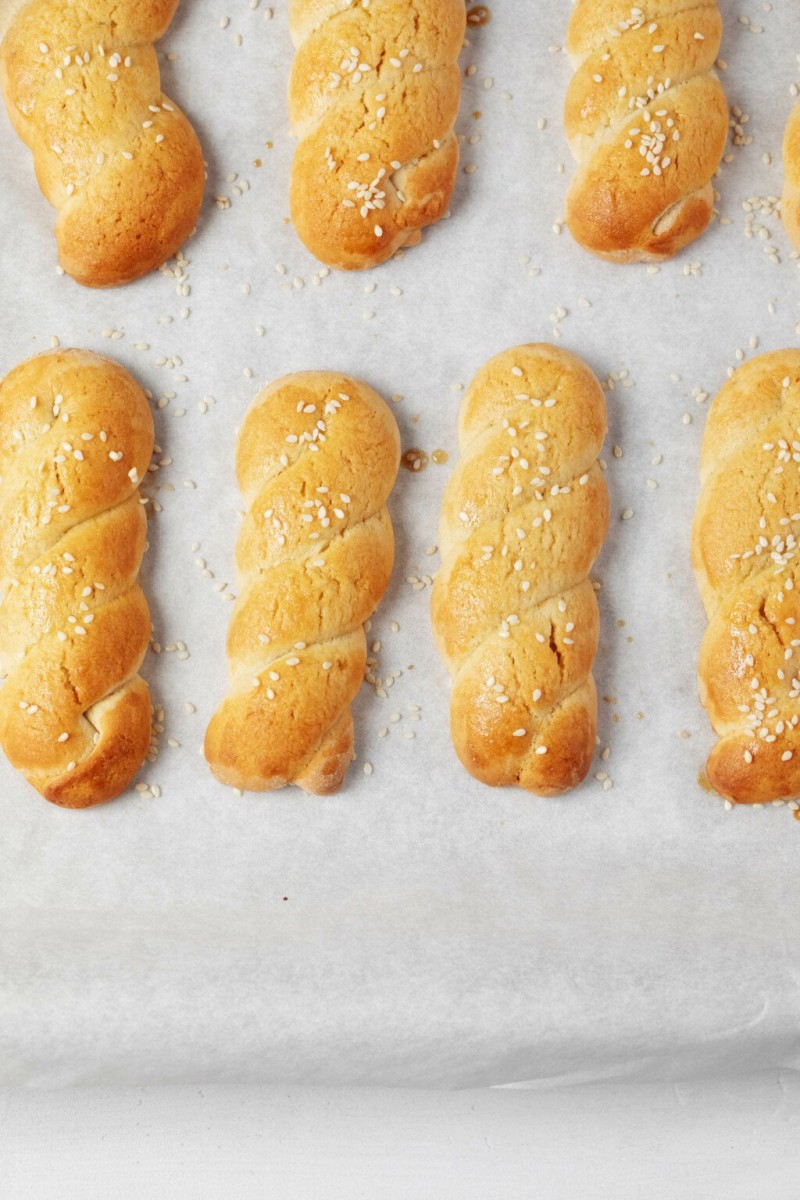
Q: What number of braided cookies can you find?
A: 8